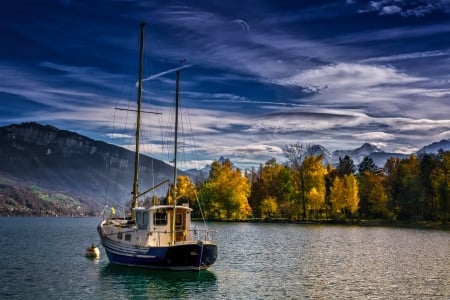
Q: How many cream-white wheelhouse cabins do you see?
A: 1